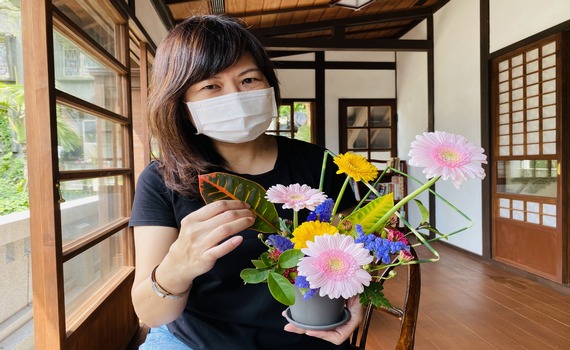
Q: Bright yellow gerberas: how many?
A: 2